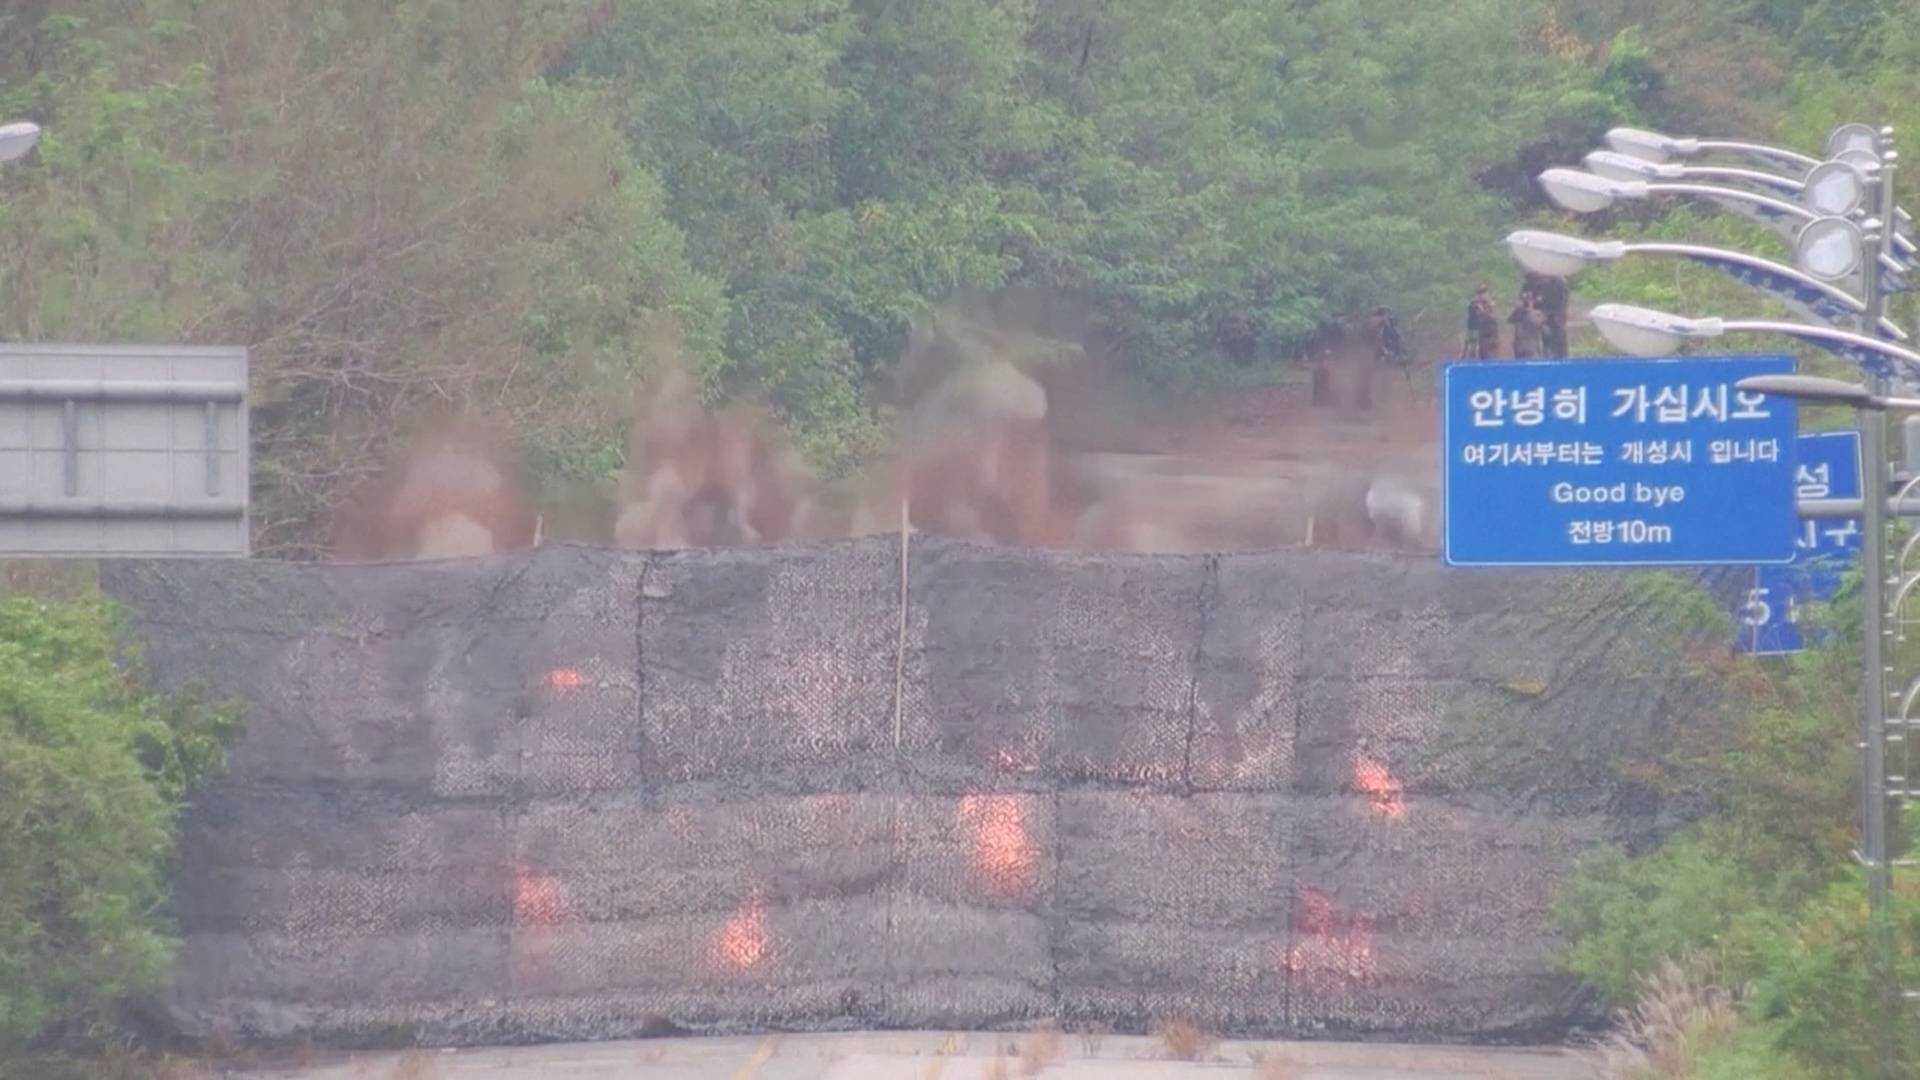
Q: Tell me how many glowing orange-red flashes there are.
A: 6